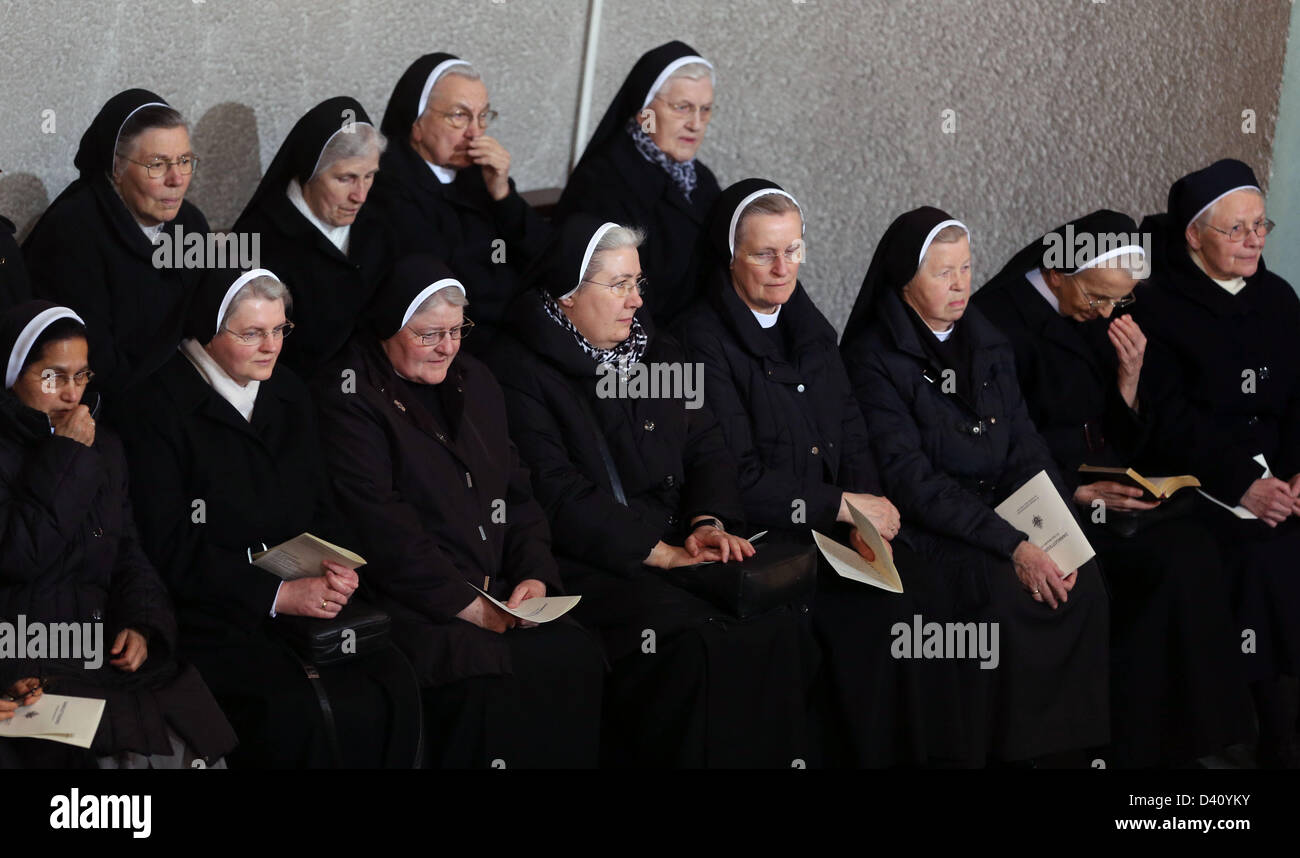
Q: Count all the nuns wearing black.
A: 12